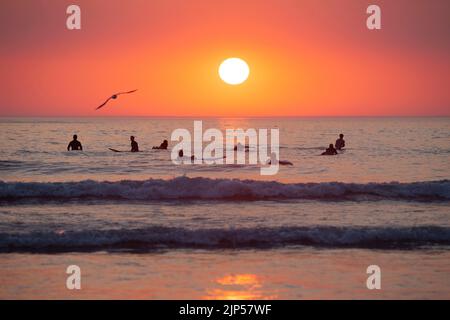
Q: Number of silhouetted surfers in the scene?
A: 8